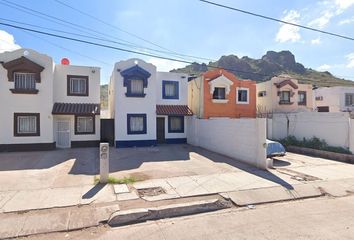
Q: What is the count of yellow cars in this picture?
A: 0